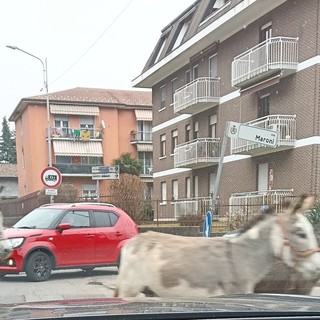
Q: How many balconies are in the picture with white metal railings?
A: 6